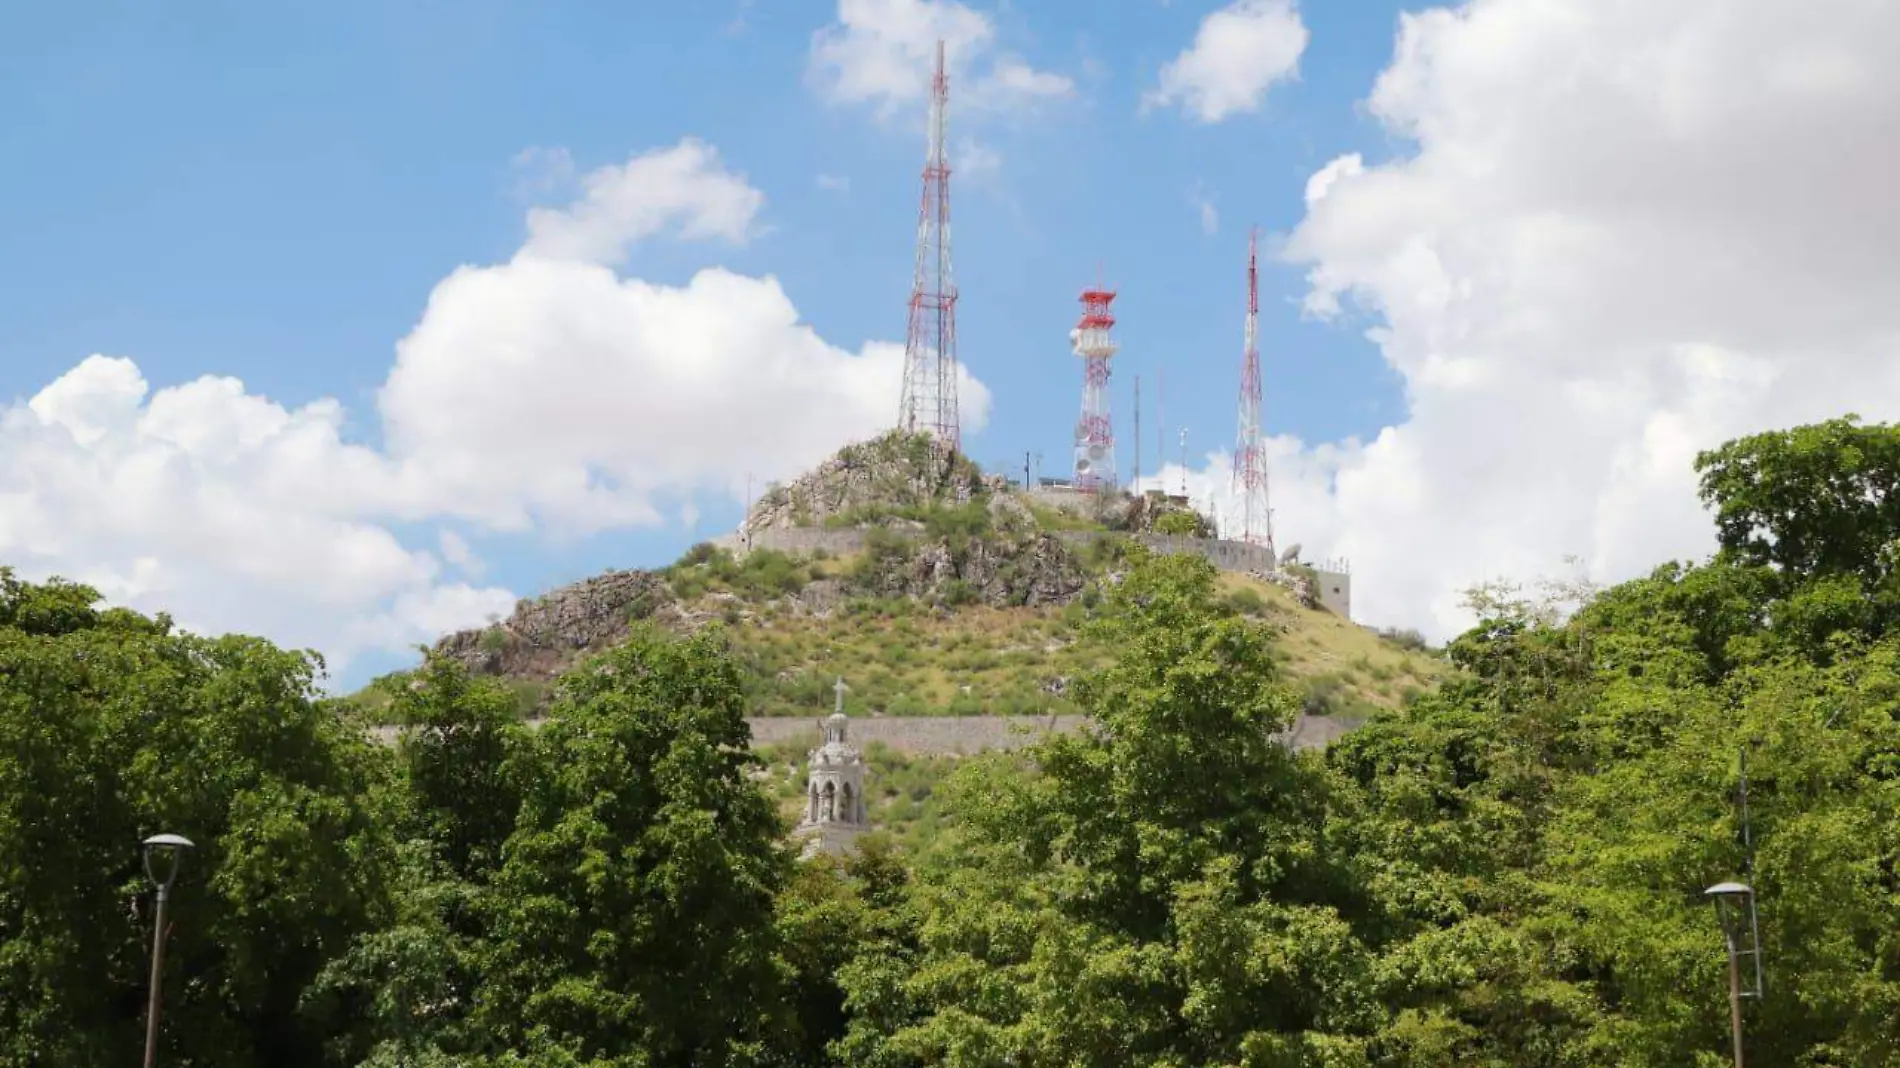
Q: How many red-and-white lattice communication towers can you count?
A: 3